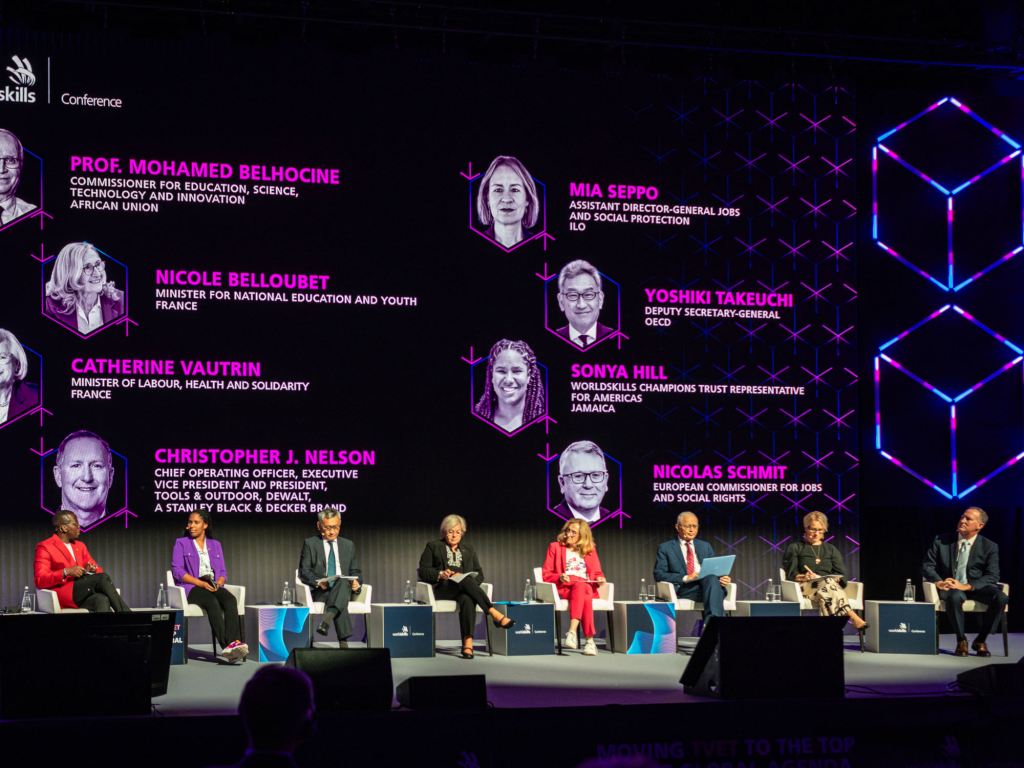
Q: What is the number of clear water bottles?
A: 8